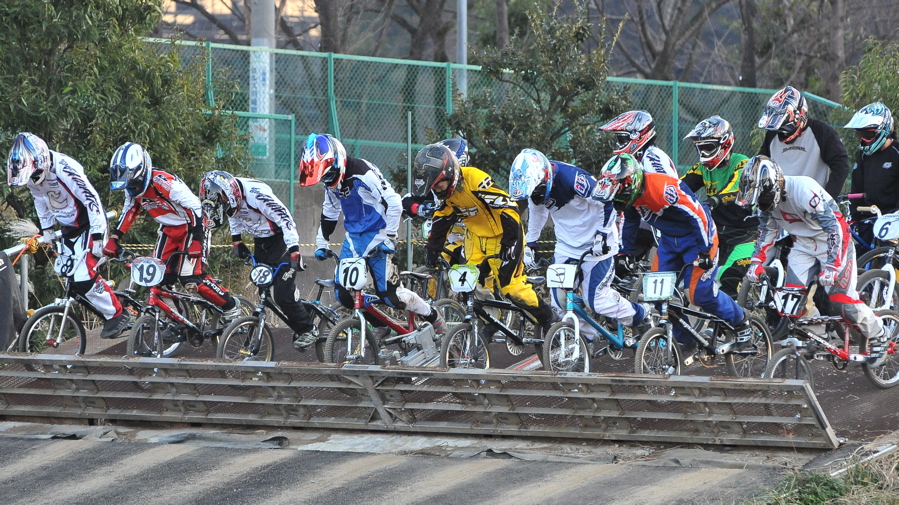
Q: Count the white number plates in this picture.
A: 9